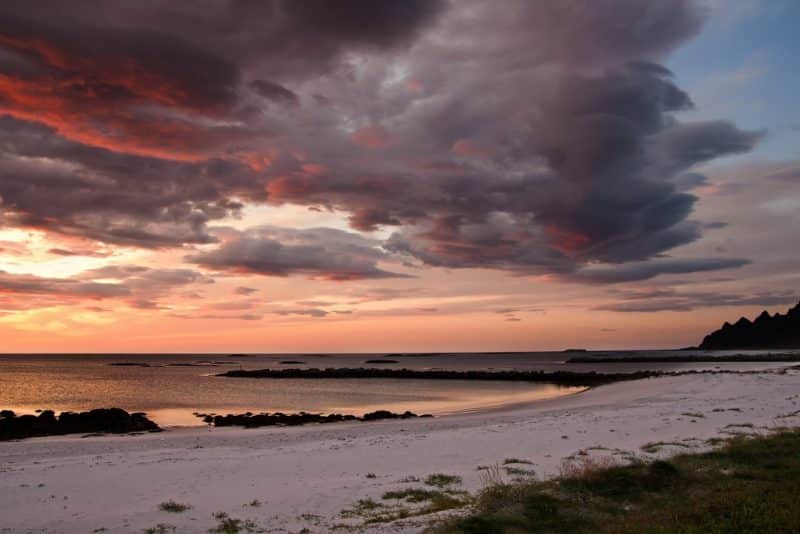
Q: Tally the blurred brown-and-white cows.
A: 0